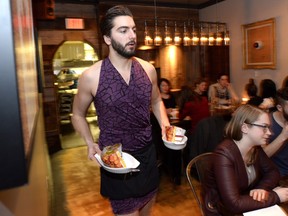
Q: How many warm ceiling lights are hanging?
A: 10